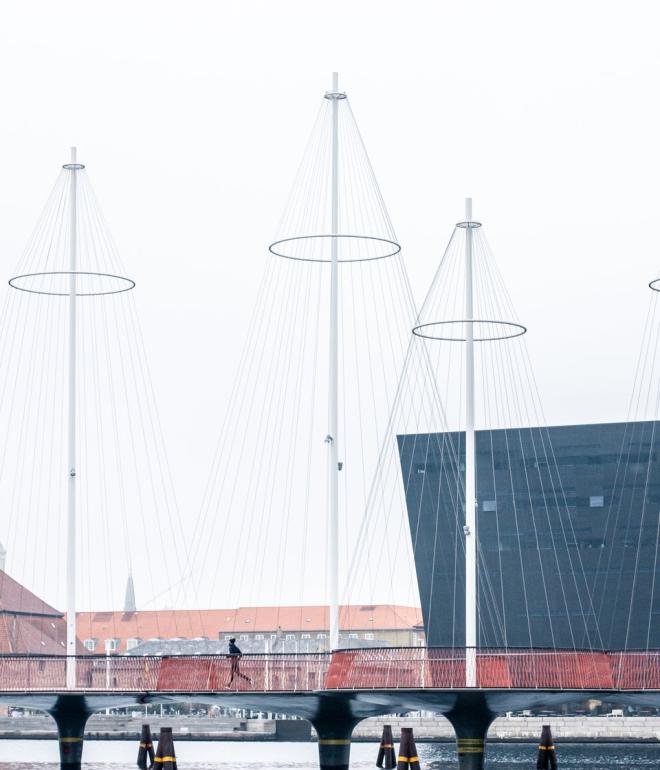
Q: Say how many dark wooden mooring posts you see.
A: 5